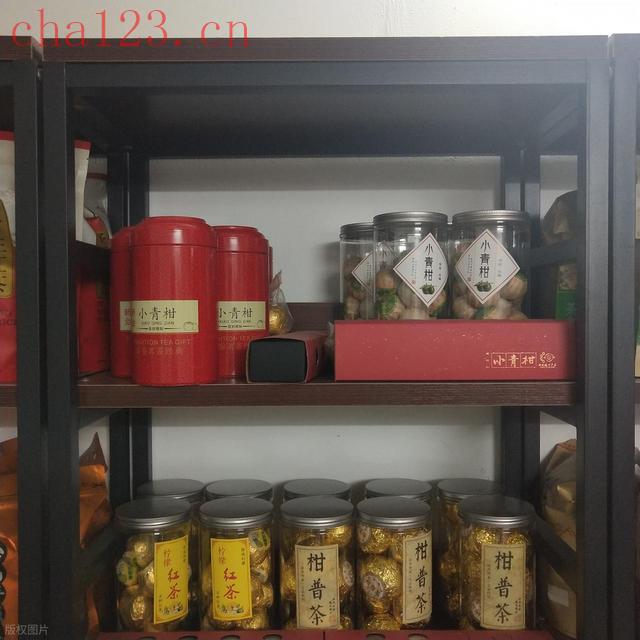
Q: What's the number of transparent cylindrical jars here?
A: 13